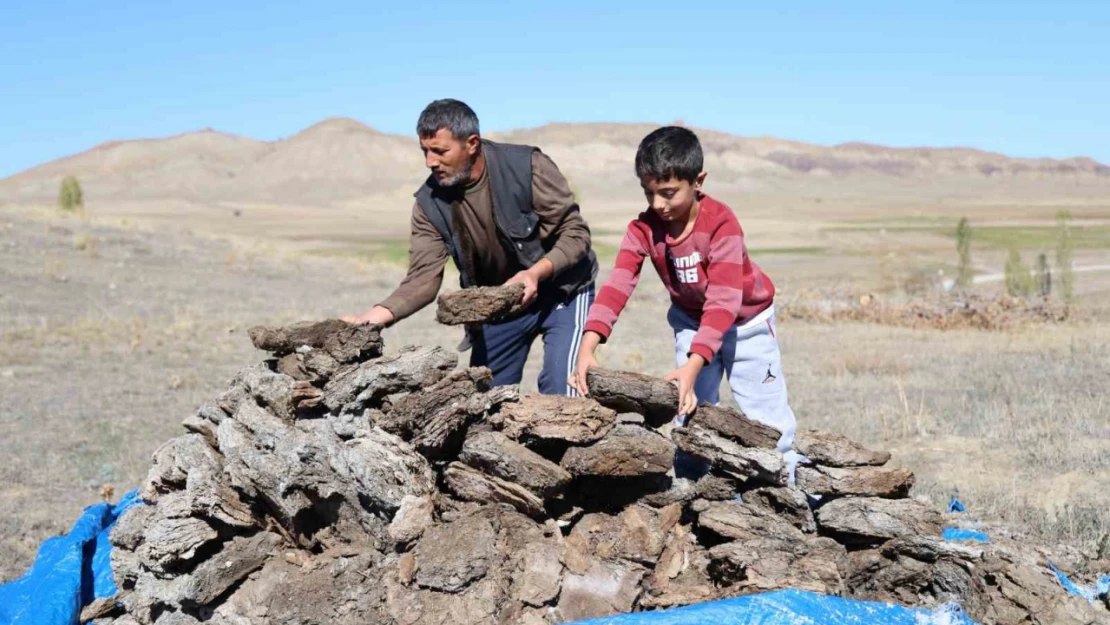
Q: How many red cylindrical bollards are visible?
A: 0